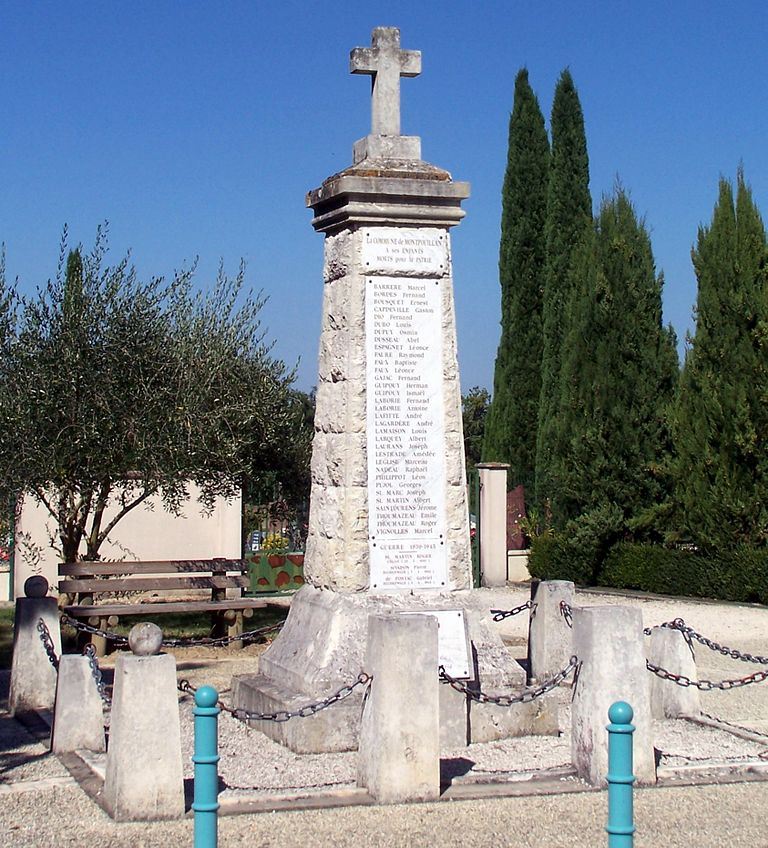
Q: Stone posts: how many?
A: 7